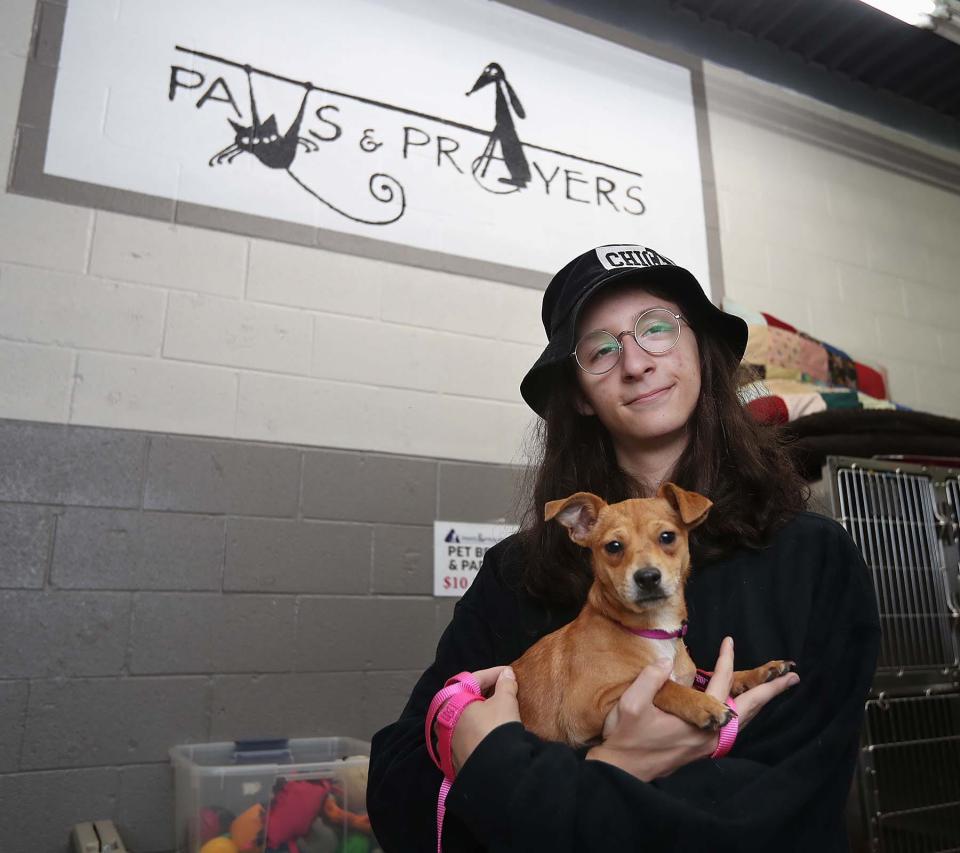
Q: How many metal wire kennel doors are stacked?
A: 2